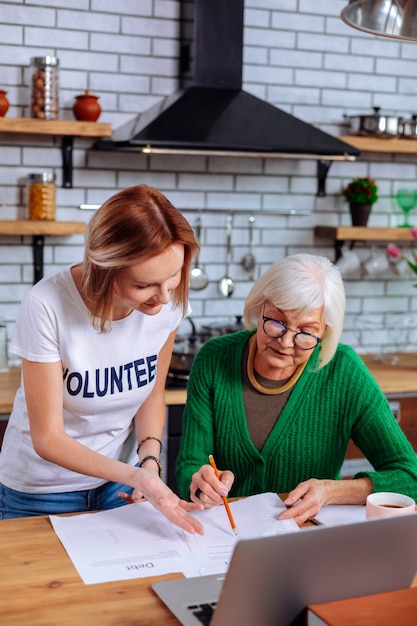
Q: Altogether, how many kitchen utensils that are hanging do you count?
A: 3